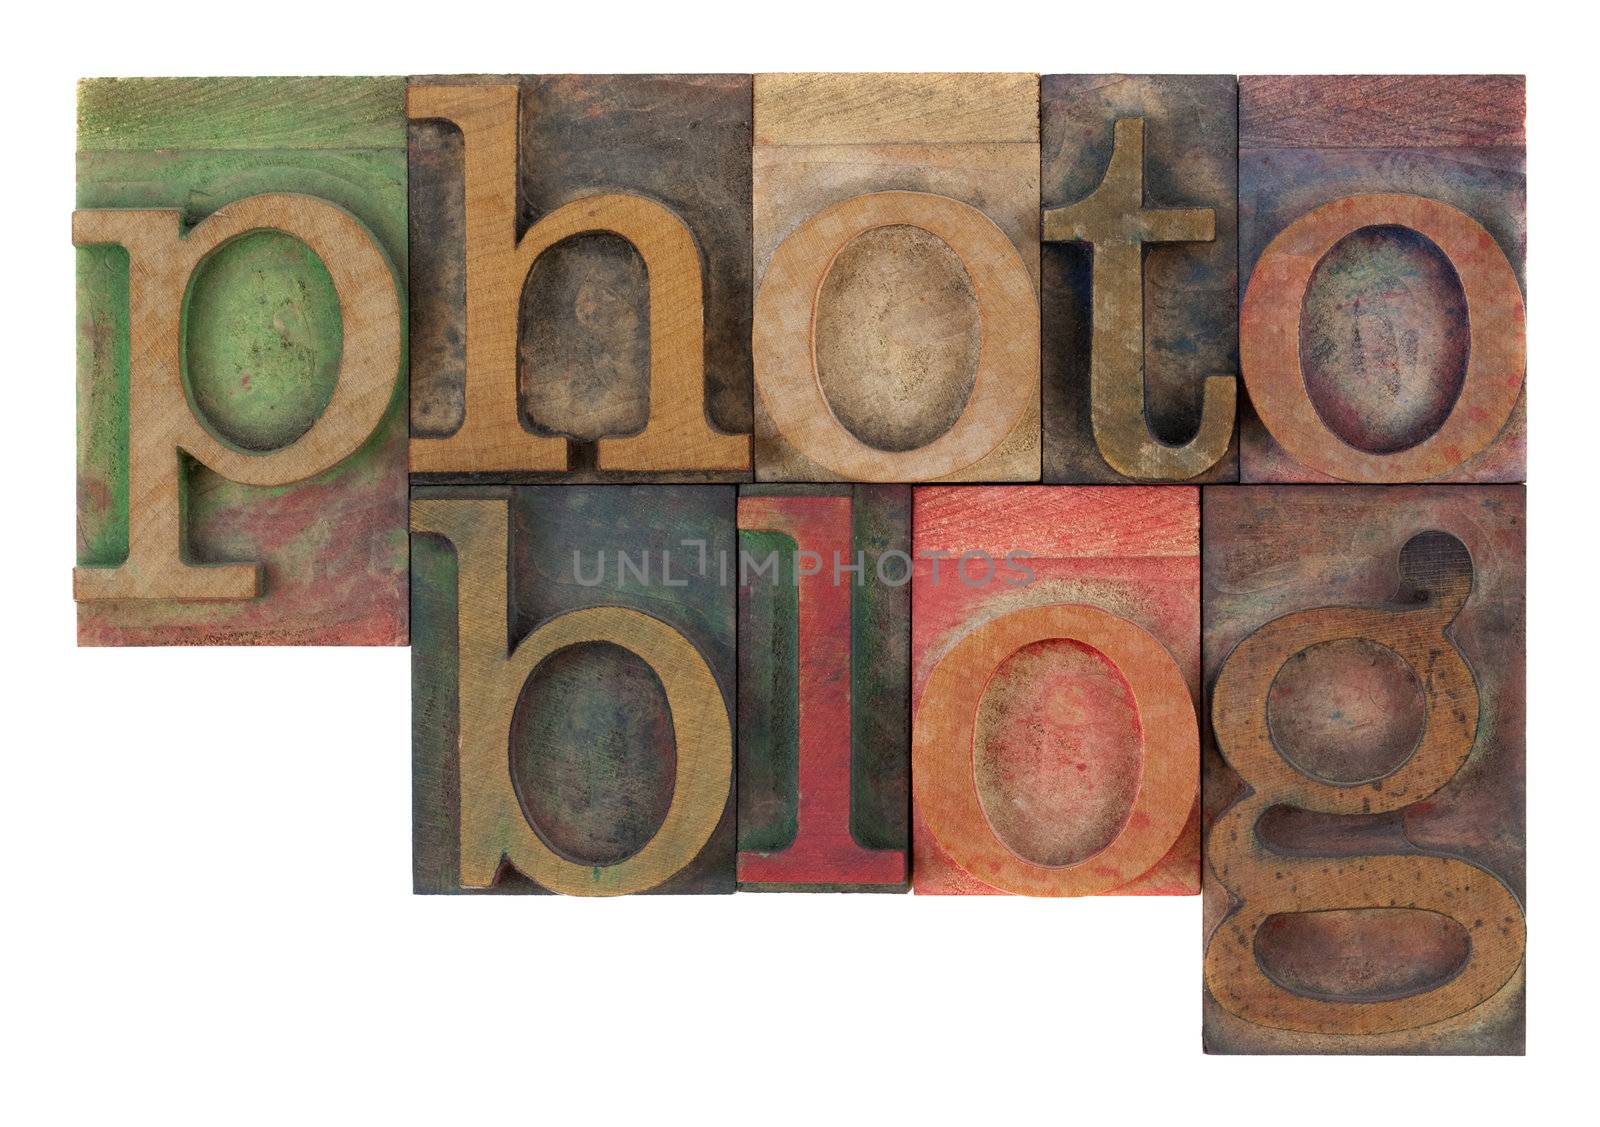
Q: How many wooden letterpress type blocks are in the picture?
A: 9